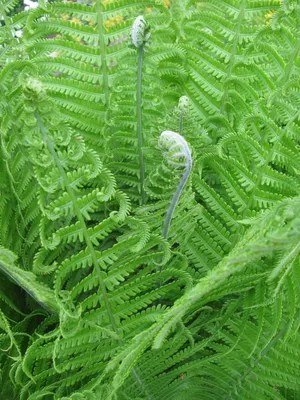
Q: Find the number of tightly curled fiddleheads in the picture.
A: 3